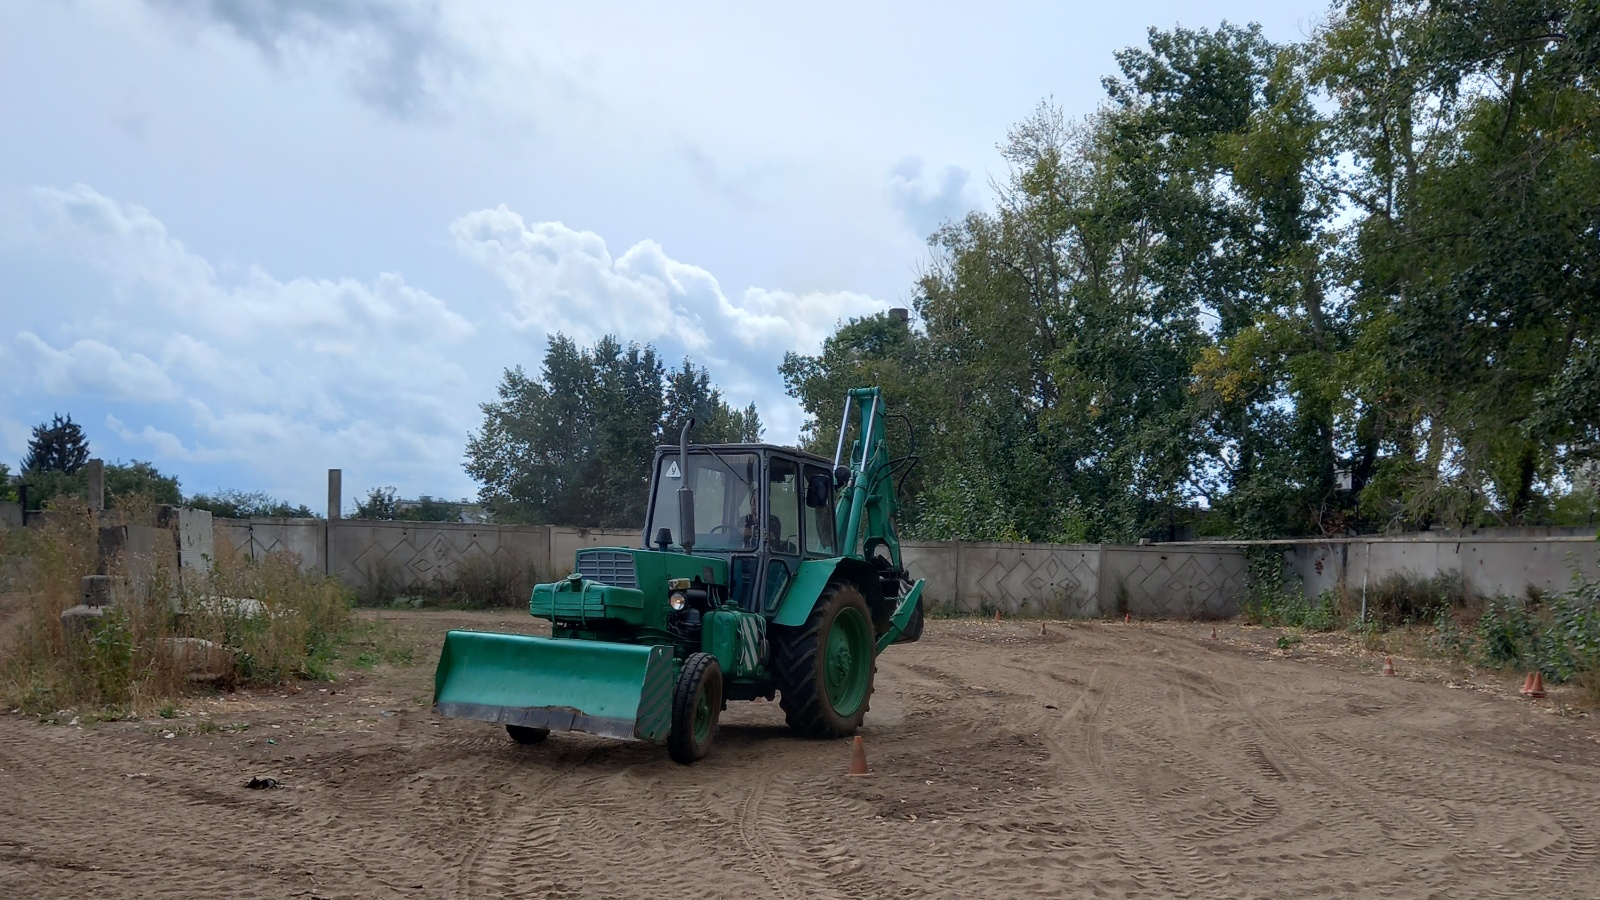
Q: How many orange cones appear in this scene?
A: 8